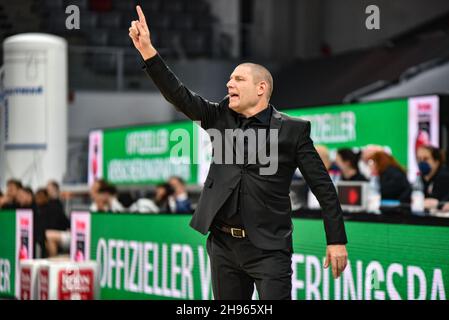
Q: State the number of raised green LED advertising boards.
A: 2